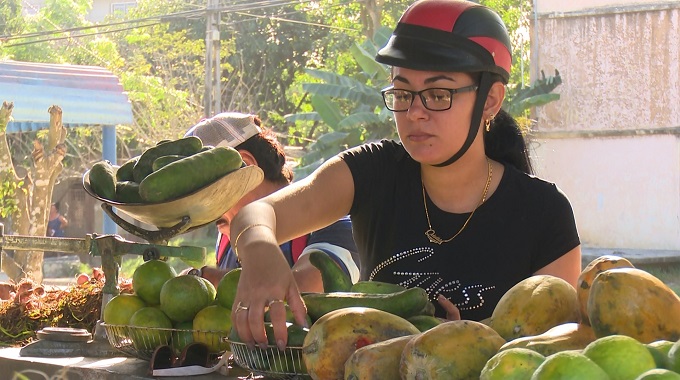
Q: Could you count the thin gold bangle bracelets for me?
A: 1